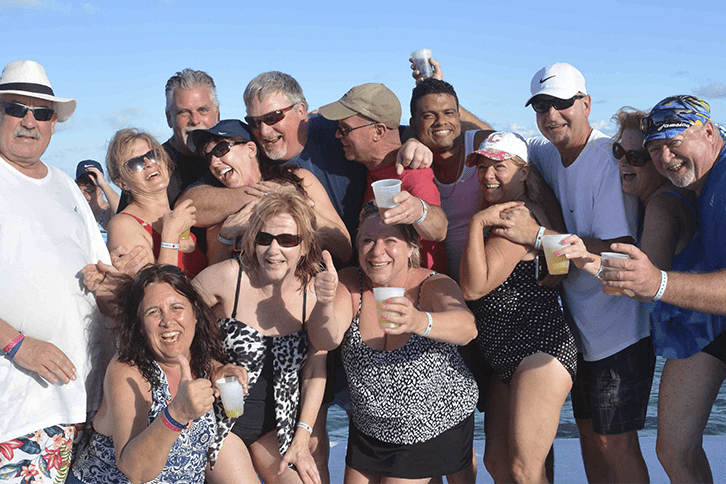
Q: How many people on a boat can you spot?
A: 15